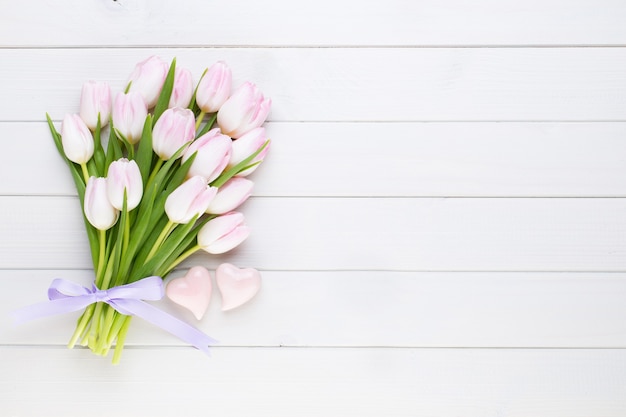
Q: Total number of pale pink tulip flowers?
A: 15